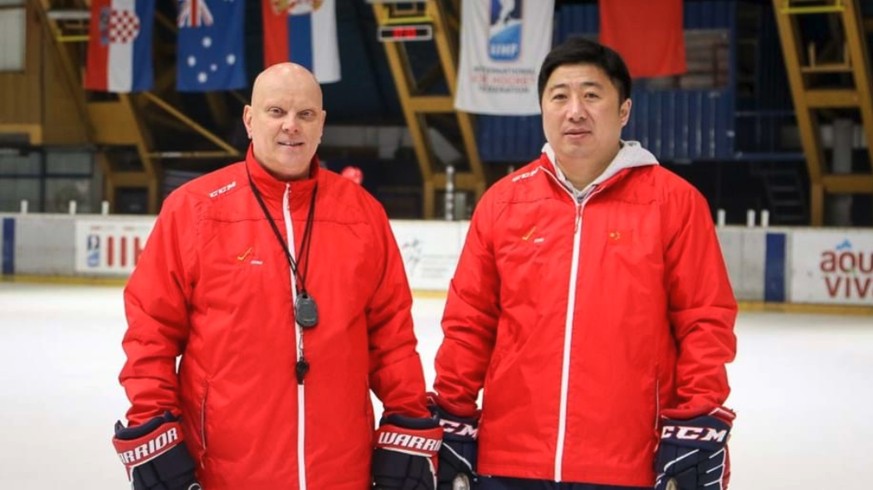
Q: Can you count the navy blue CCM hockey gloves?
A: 2